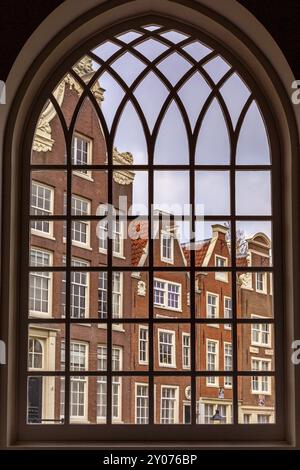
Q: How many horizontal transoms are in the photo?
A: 5